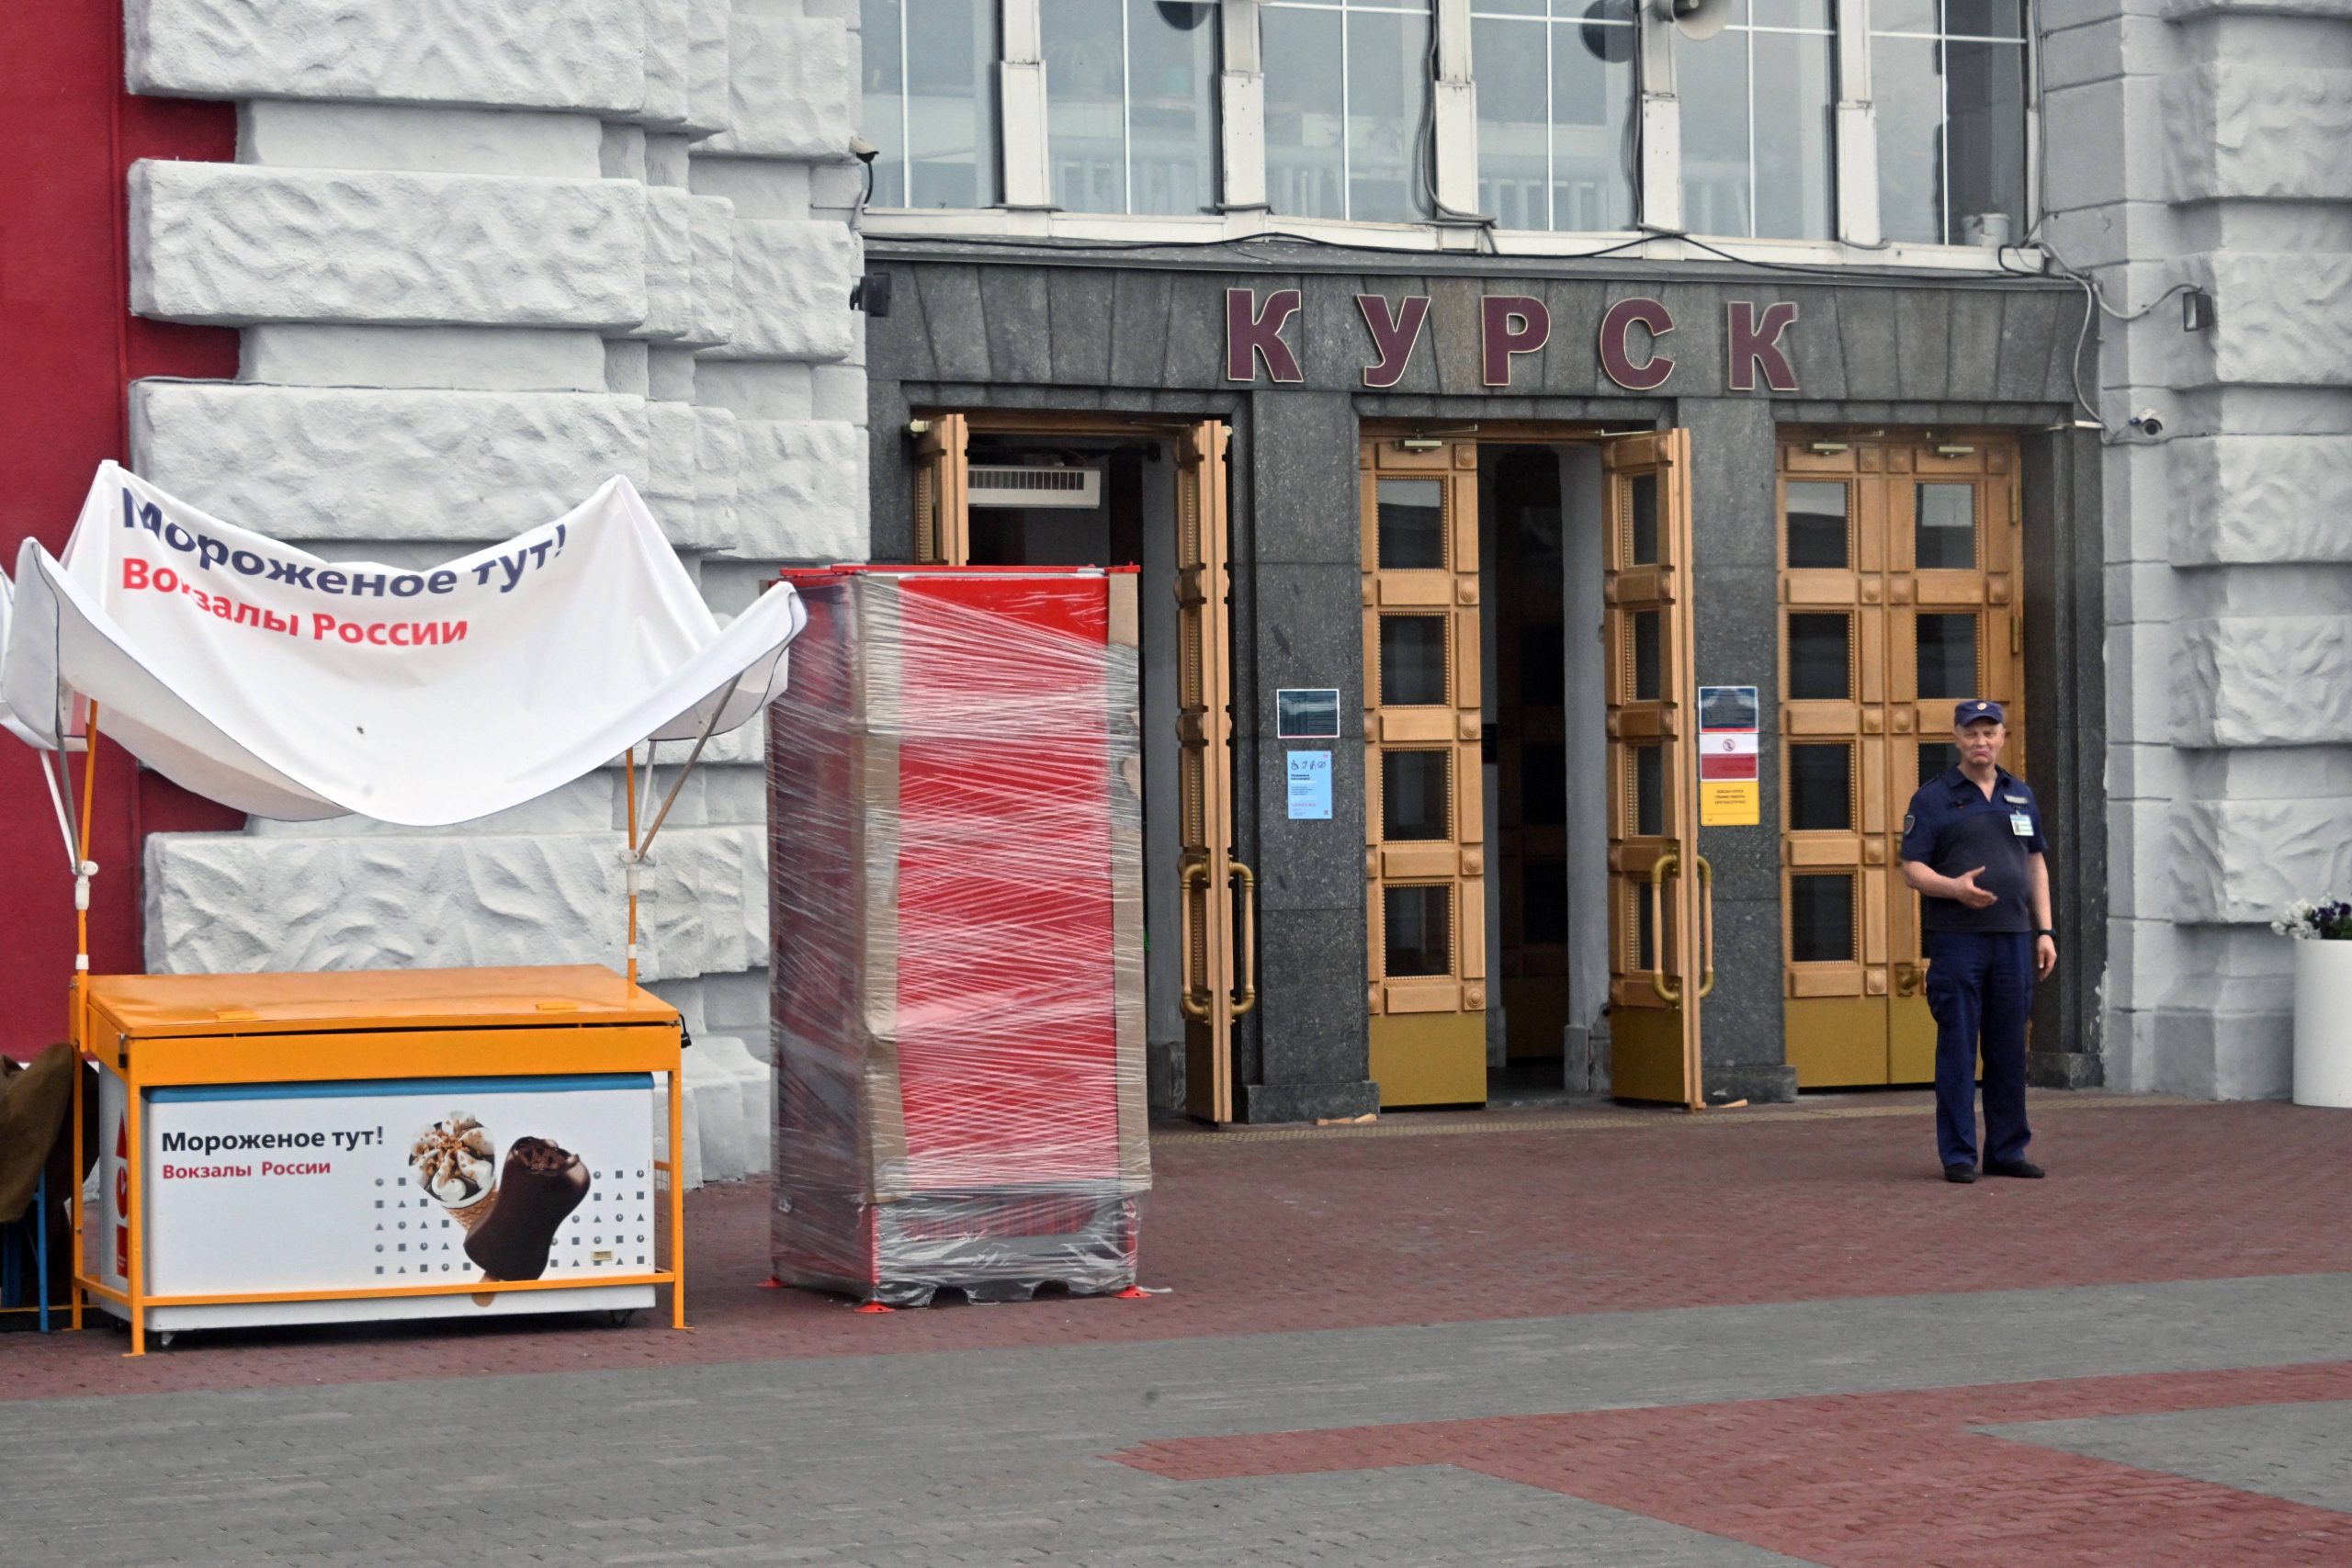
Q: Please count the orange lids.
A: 1